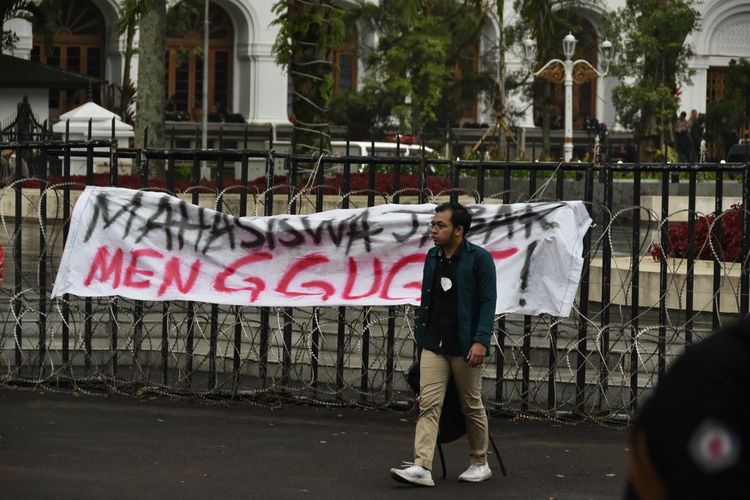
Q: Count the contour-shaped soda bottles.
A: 0